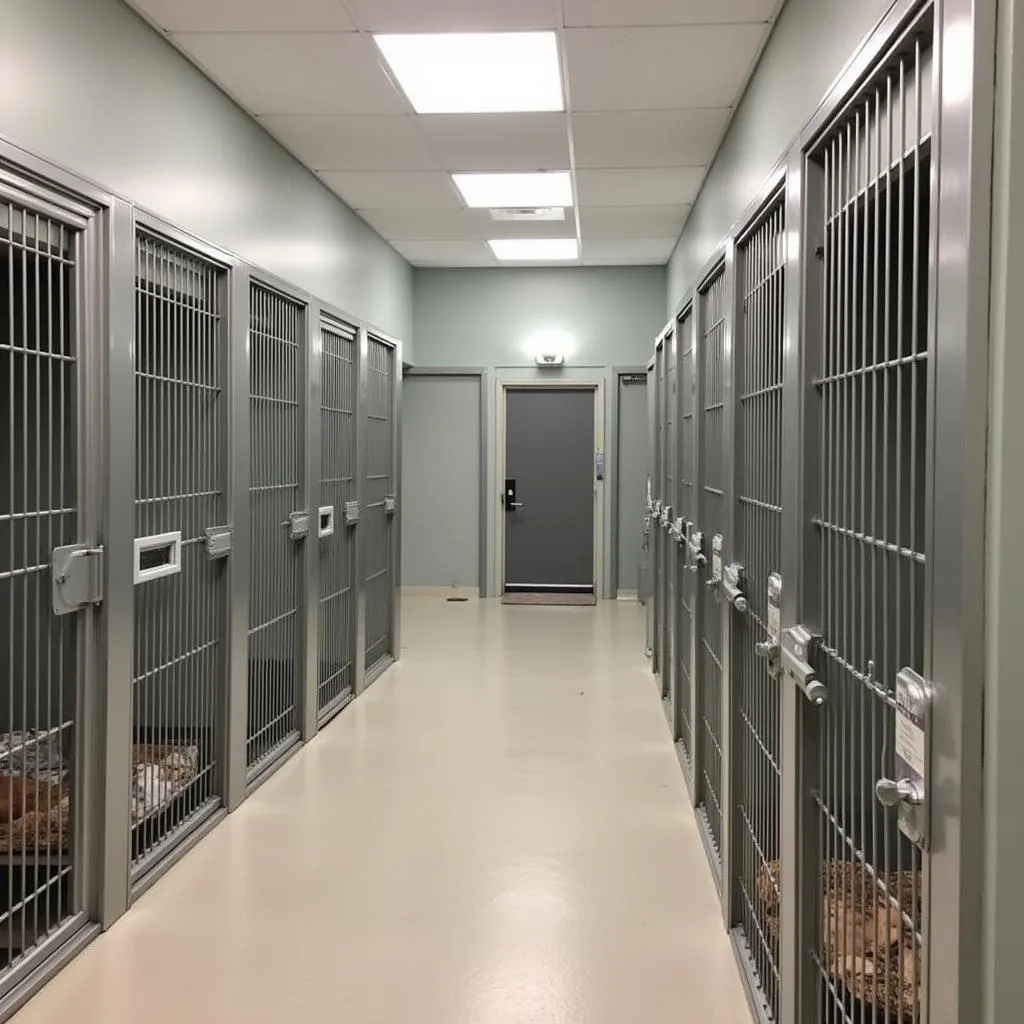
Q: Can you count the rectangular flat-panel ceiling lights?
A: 3